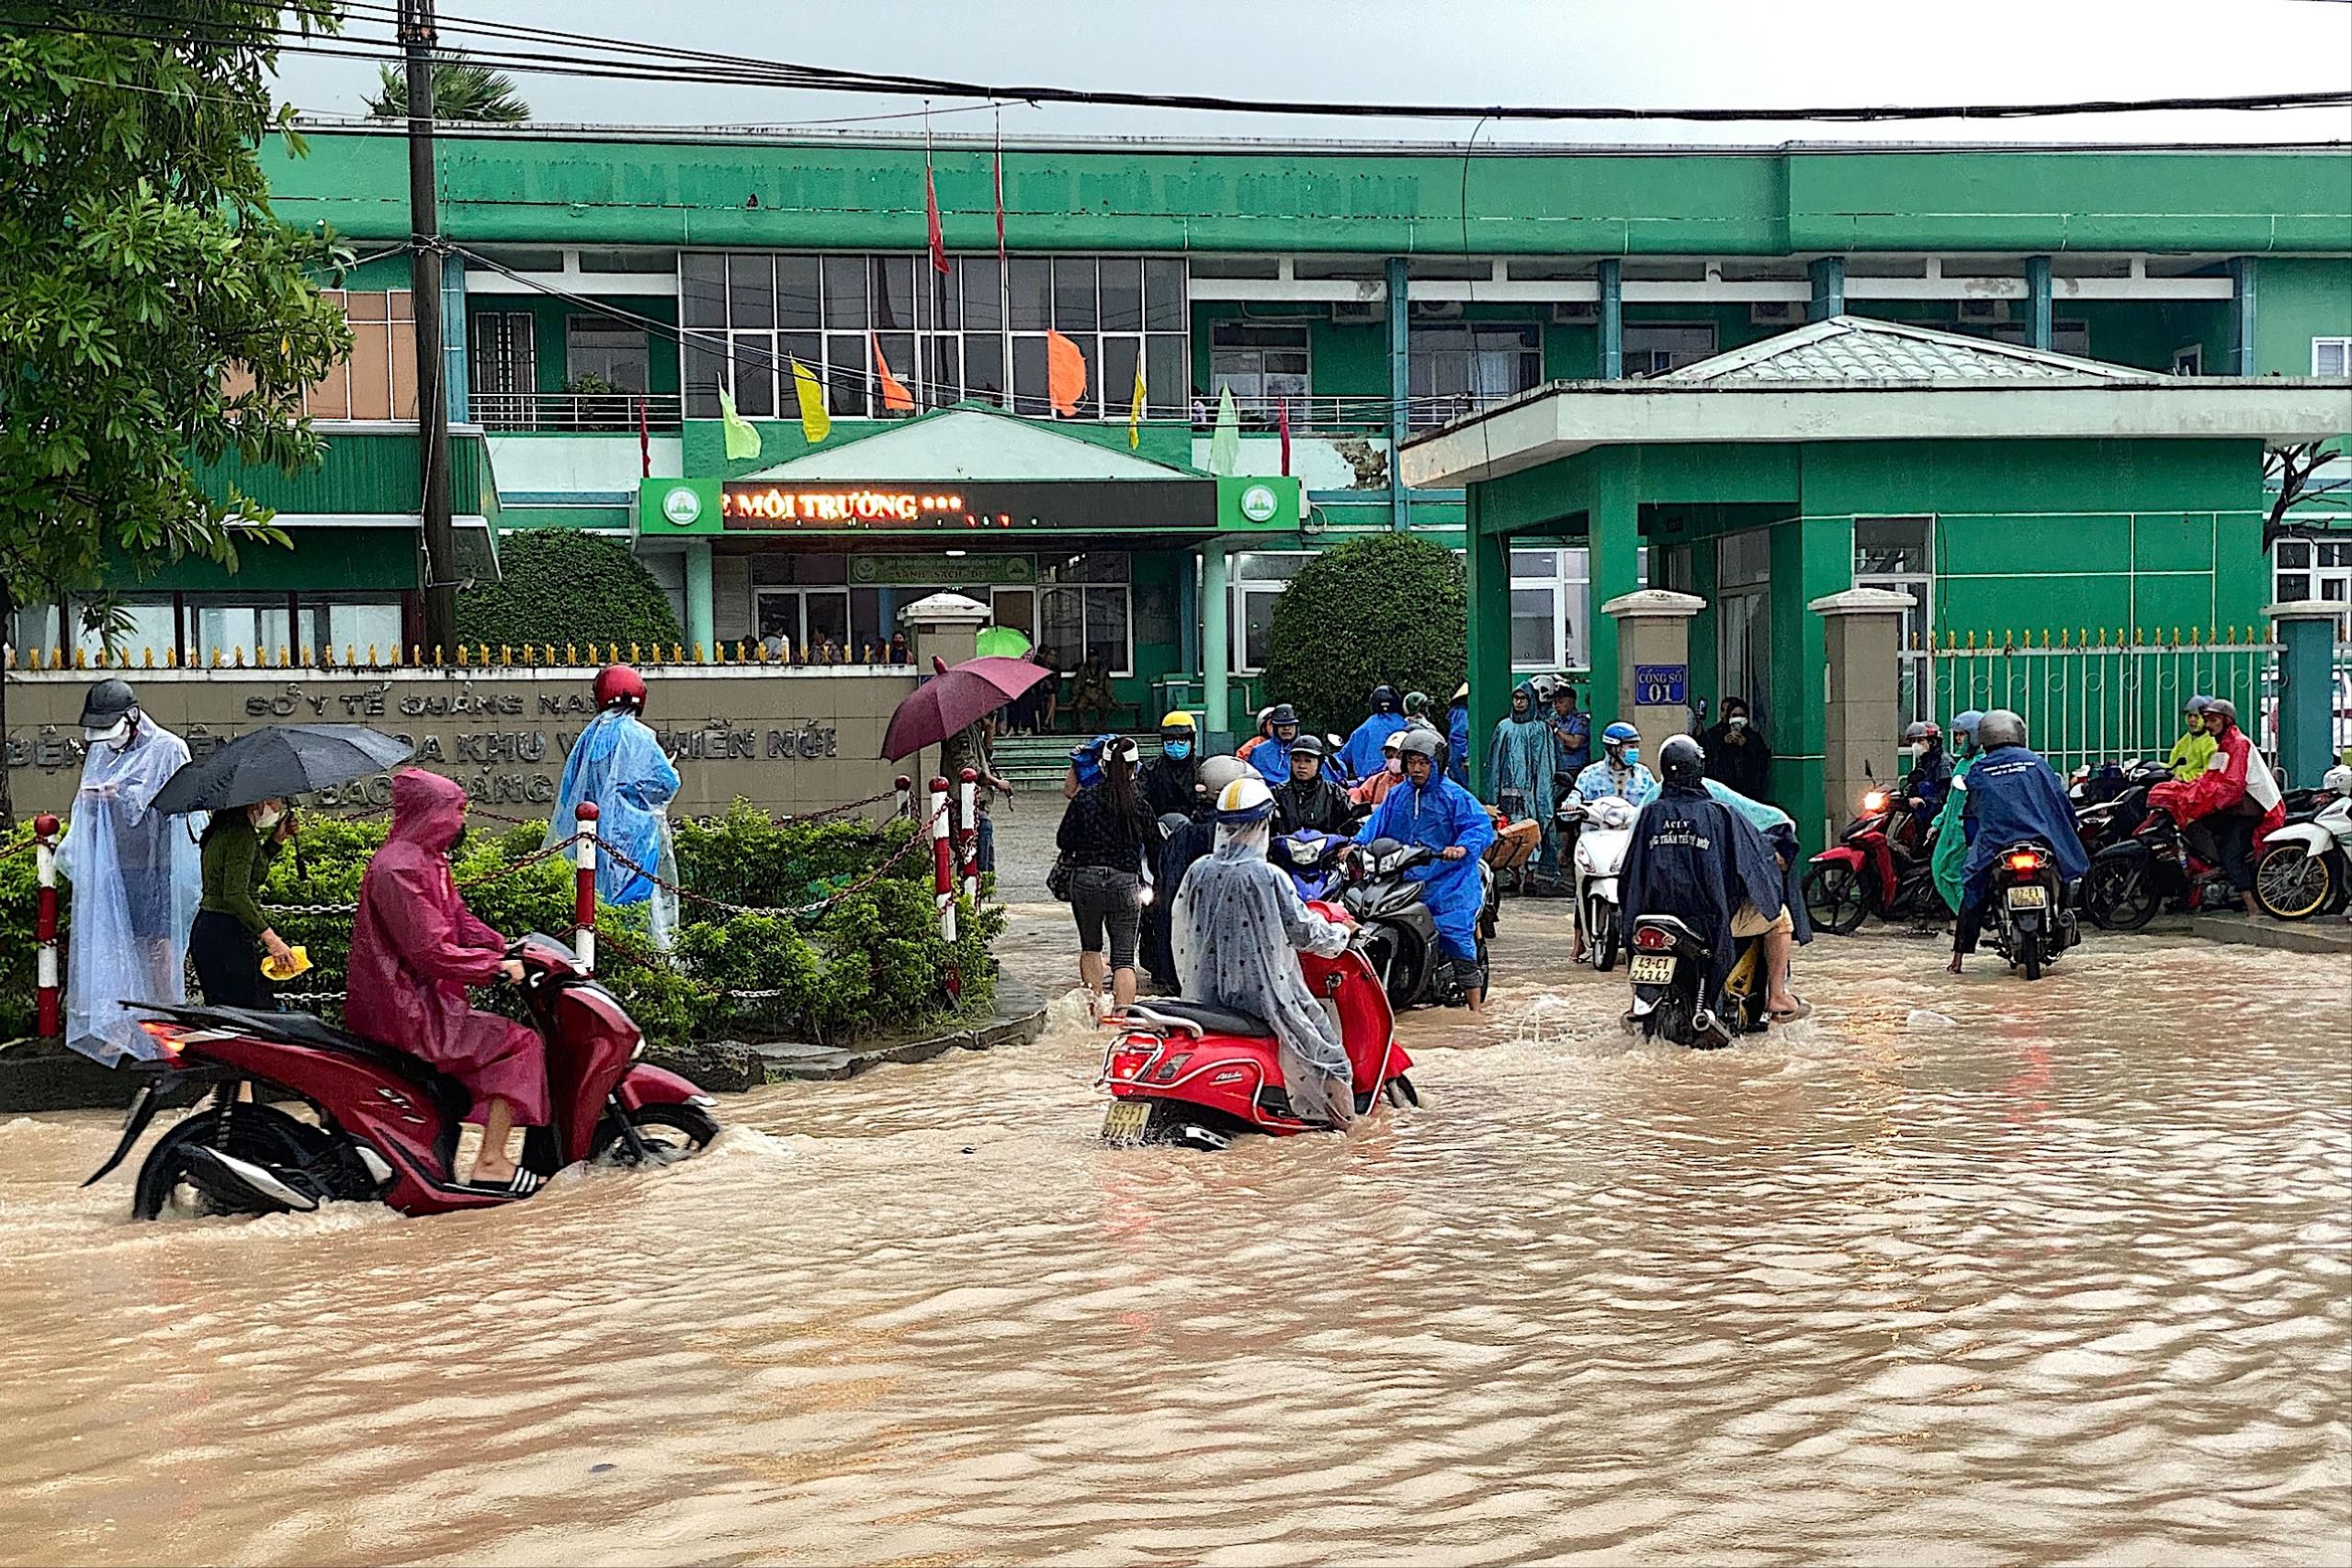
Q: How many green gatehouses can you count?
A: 1